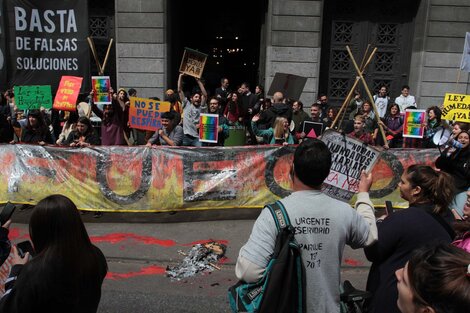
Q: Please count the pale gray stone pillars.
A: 3